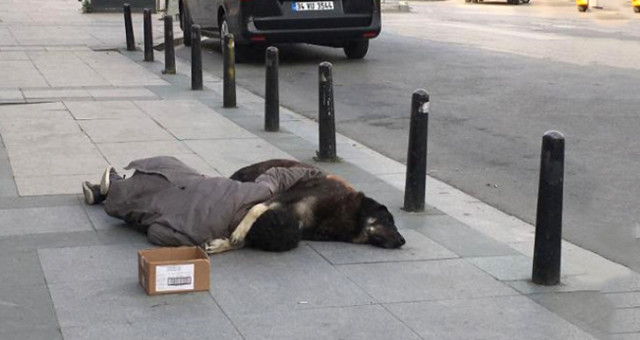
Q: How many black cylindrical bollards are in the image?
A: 9